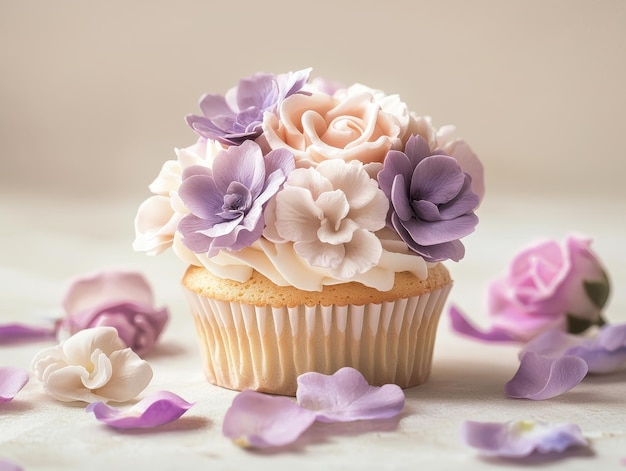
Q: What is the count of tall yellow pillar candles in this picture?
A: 0